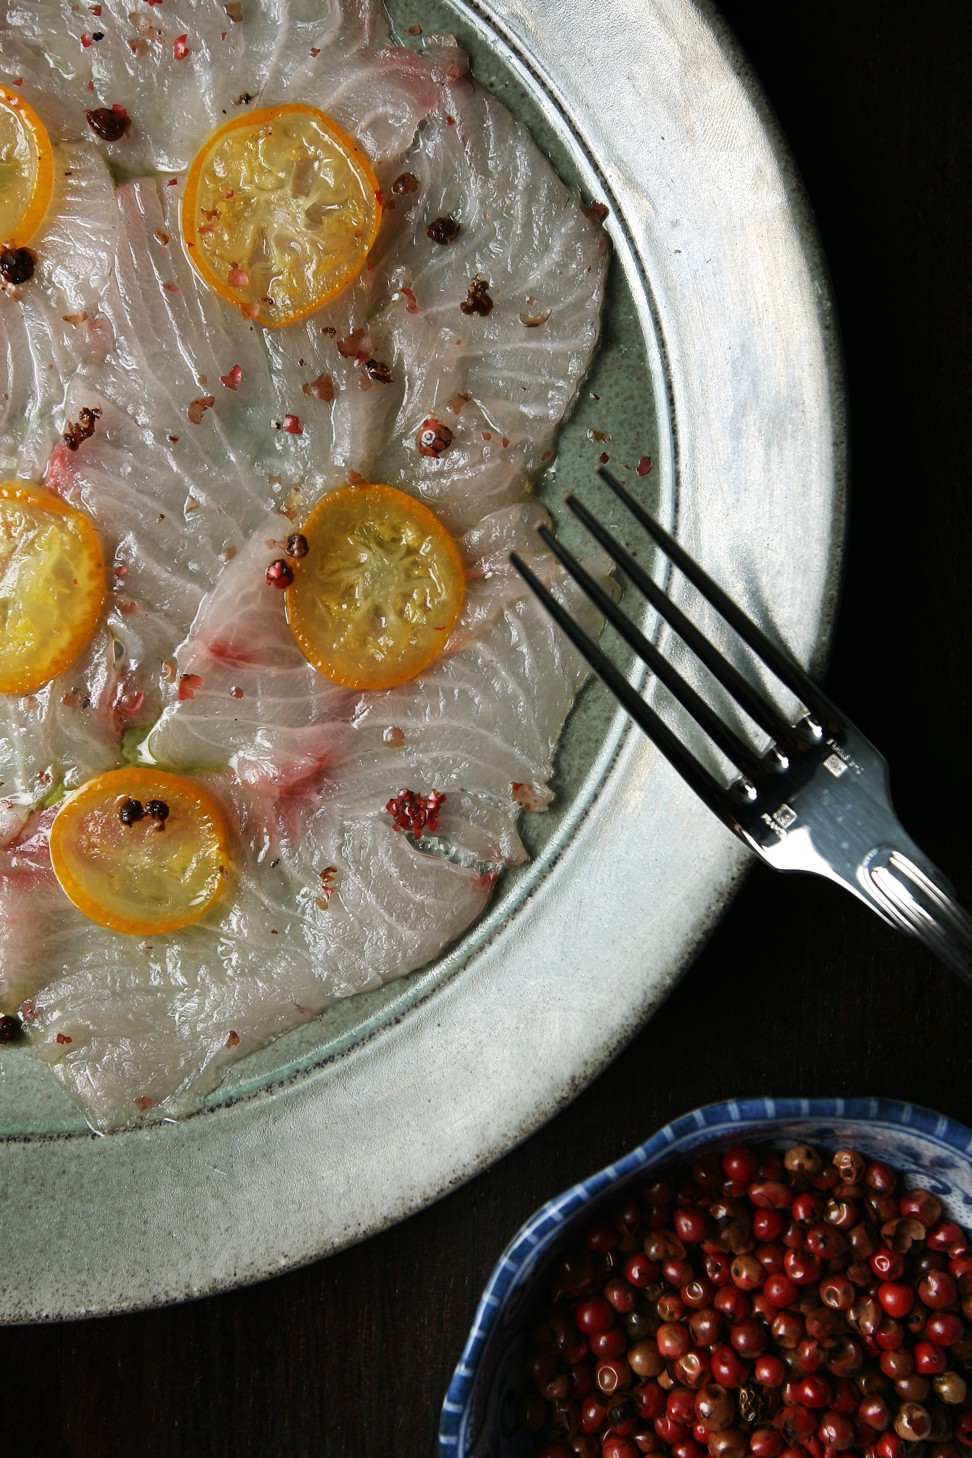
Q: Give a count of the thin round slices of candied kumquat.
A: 5